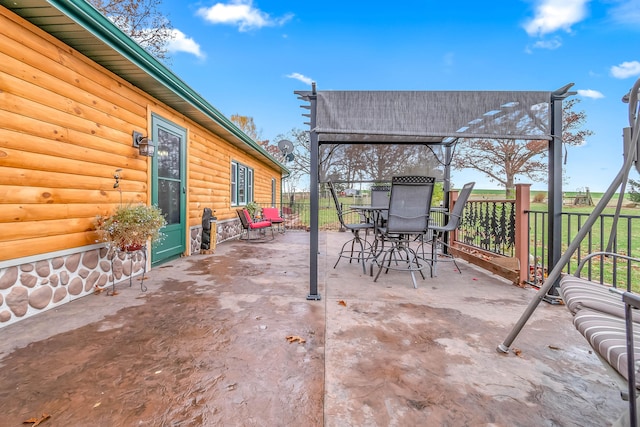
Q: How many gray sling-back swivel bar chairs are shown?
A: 4